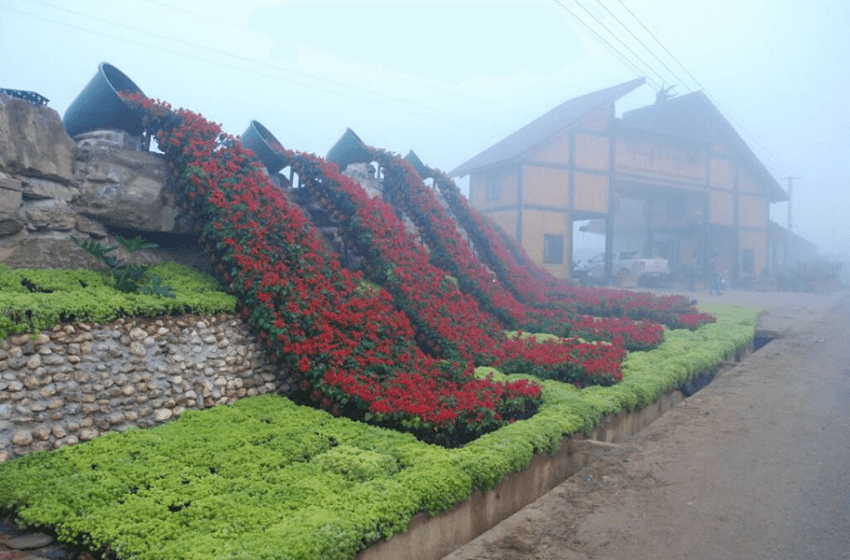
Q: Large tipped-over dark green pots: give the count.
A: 4